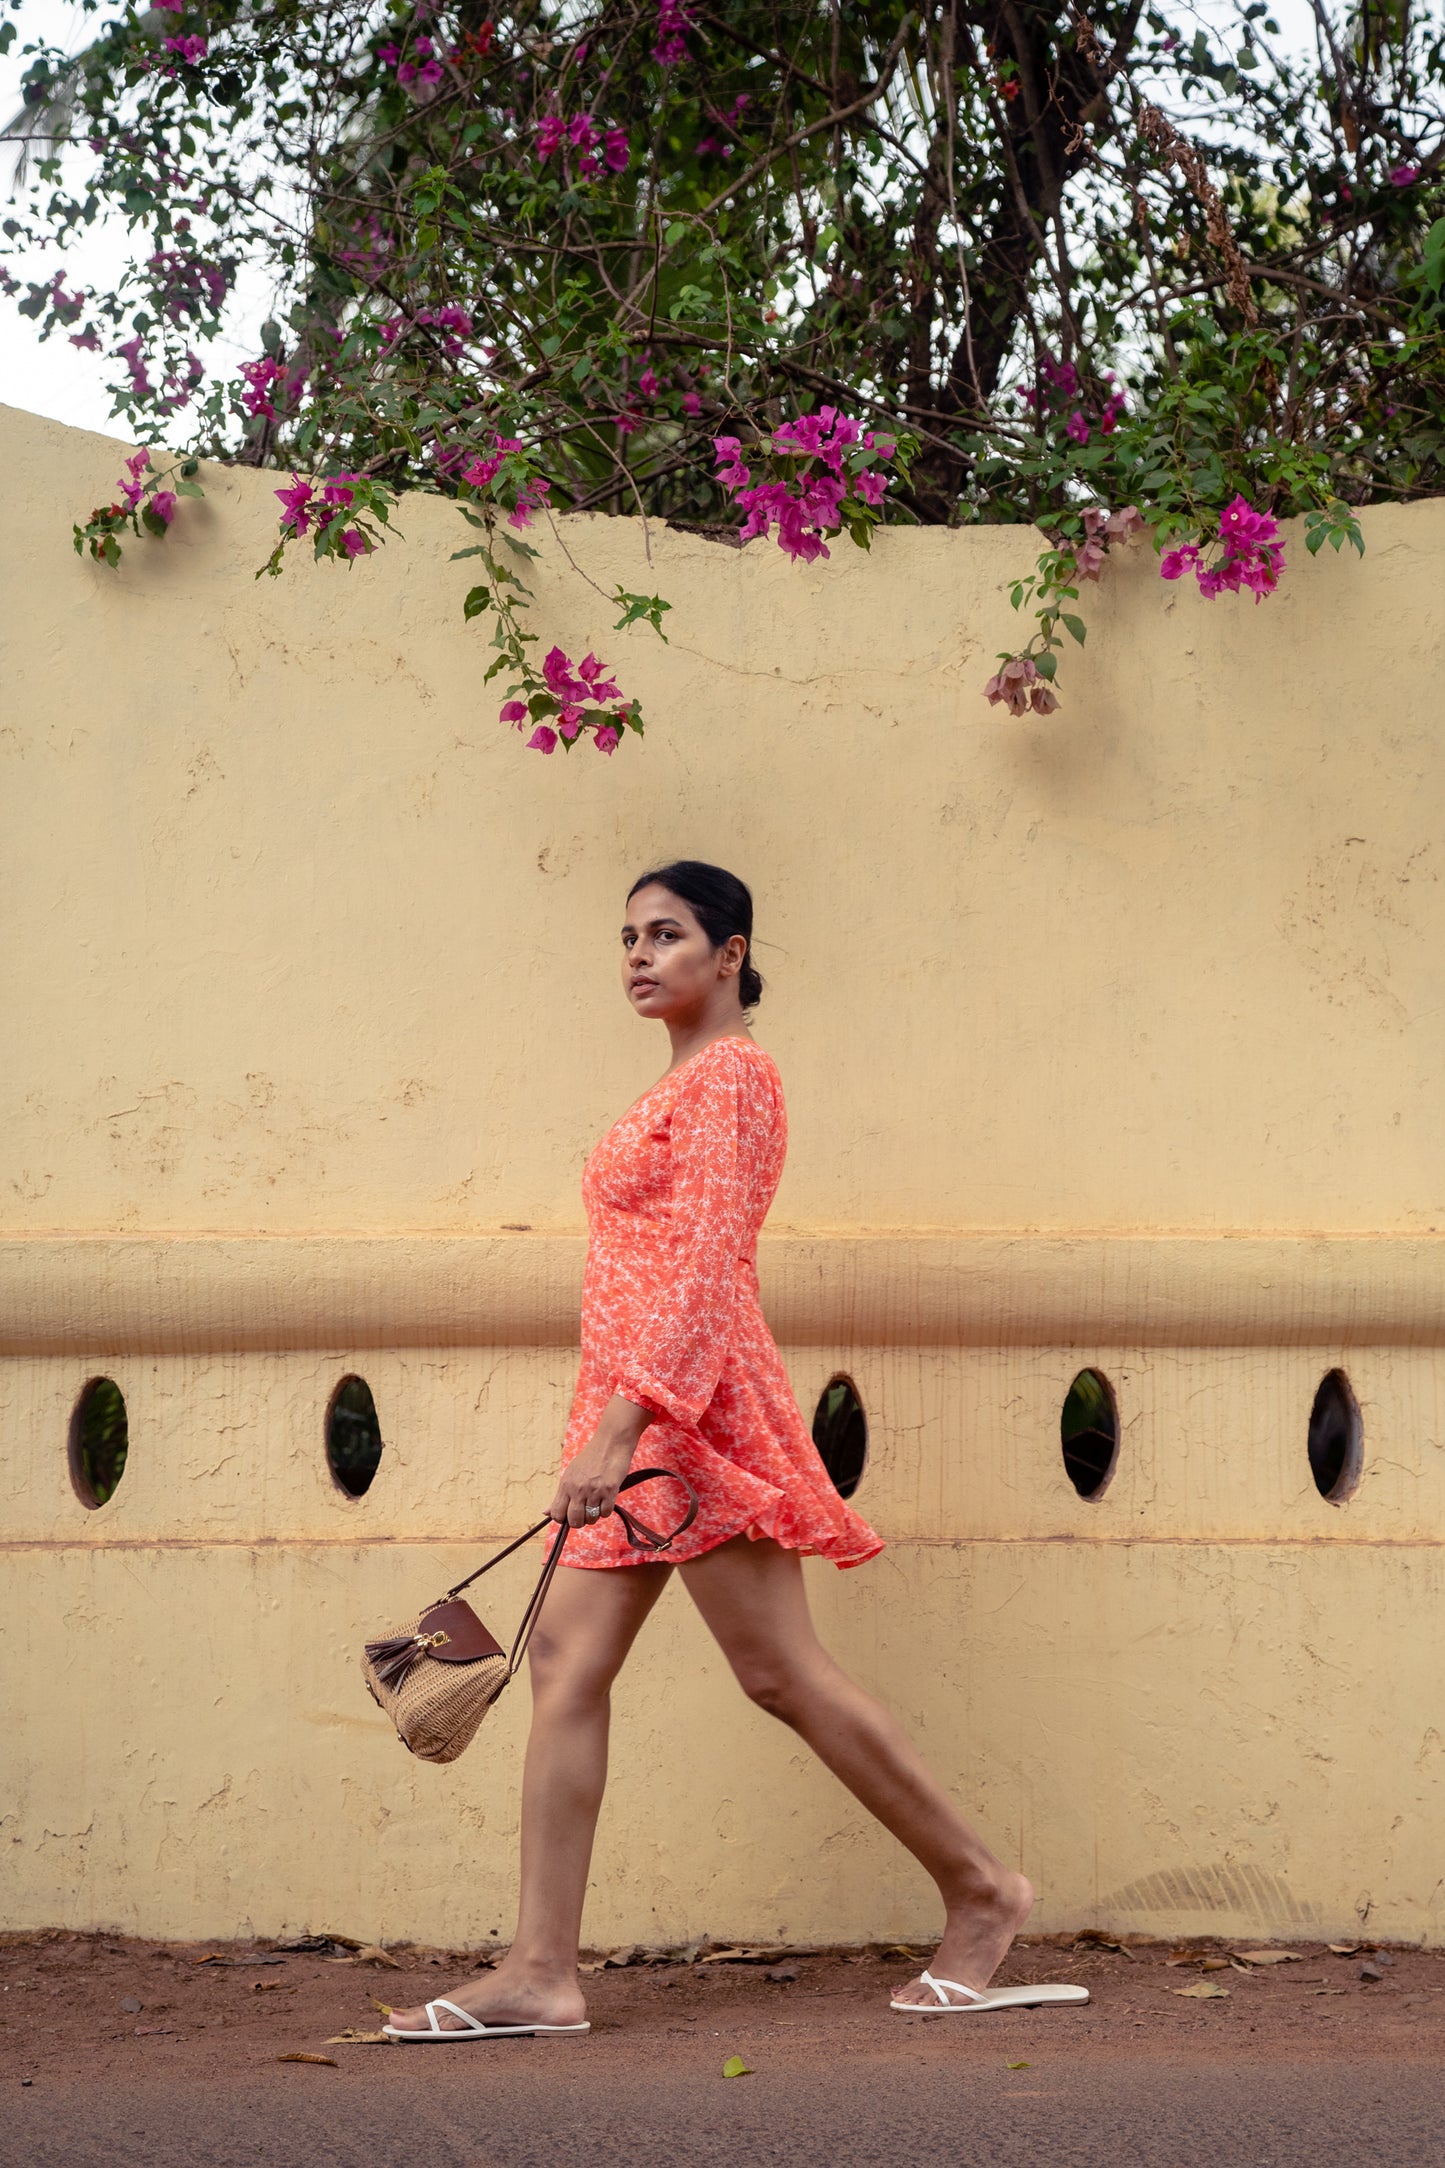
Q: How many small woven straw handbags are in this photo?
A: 1